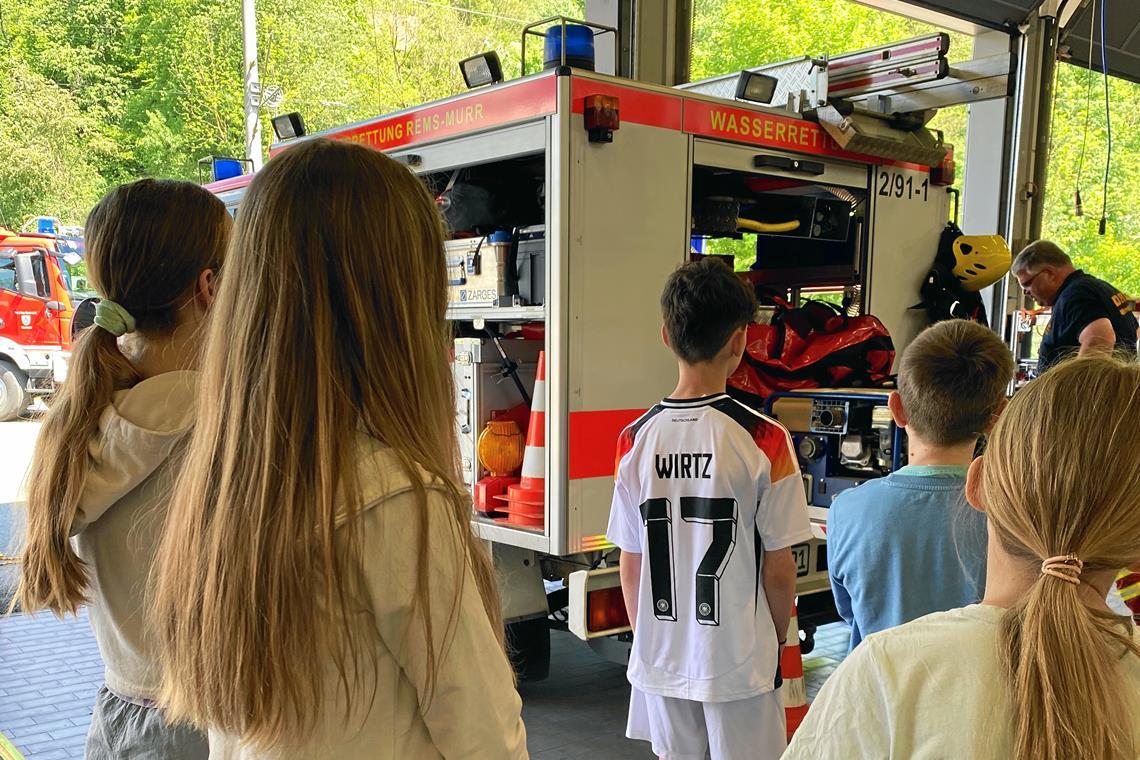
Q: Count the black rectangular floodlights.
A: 3